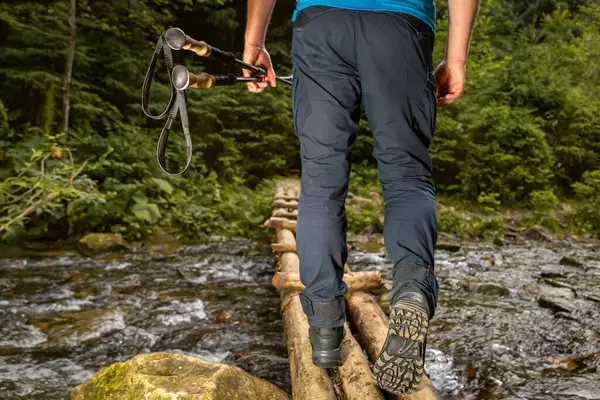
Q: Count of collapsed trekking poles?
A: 2